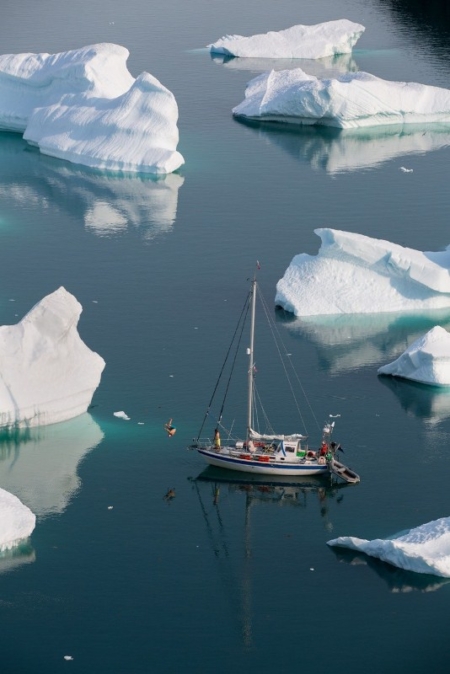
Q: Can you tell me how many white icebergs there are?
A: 8